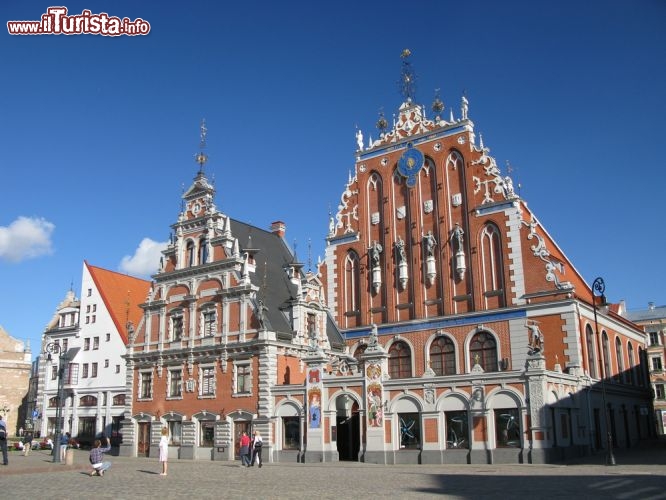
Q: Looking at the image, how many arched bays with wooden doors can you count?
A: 2